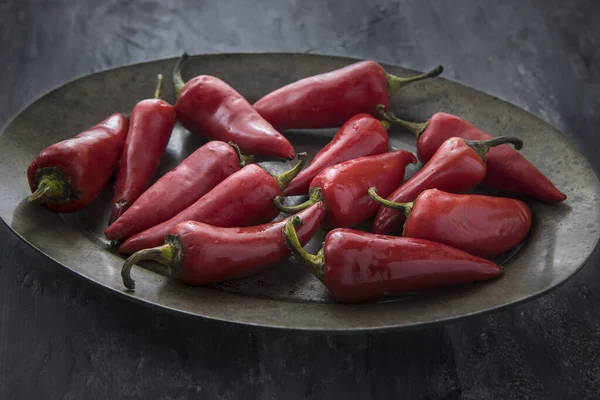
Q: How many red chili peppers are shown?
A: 13